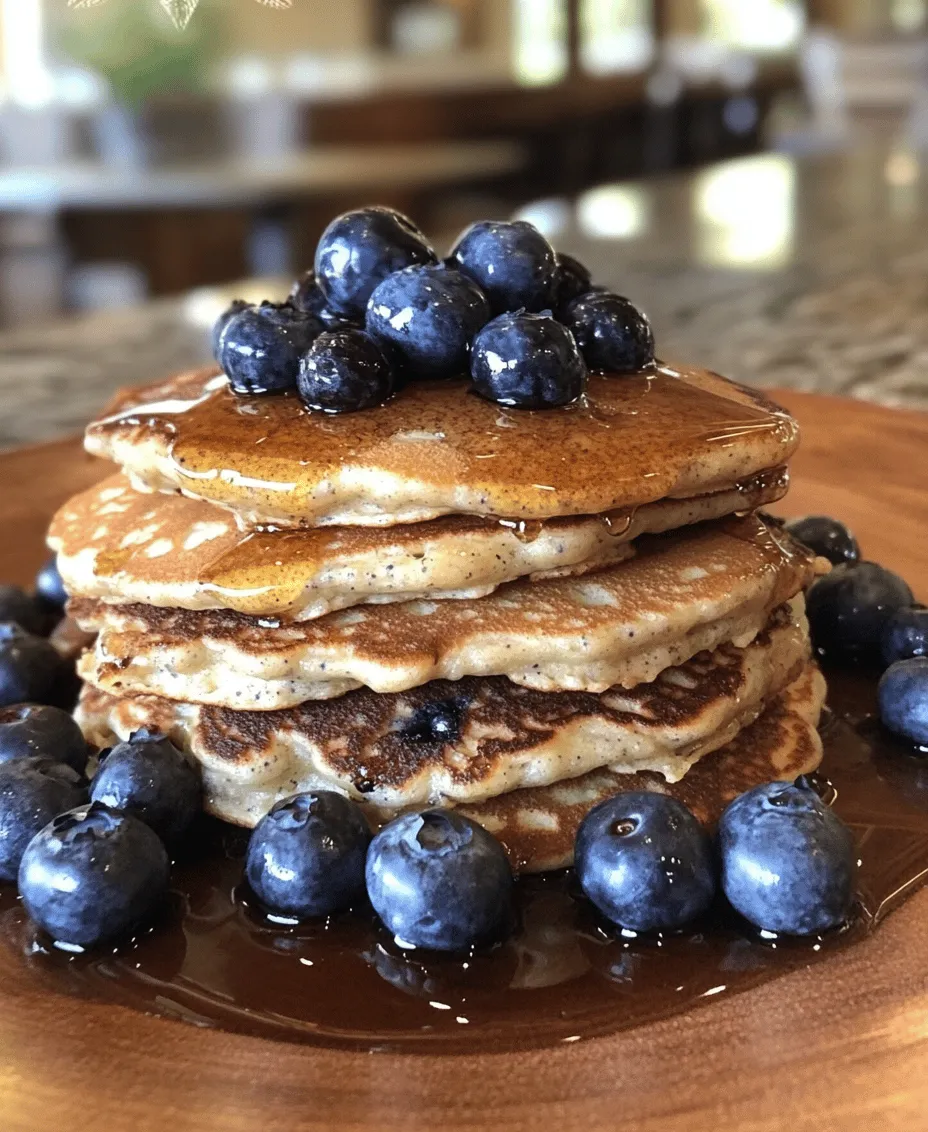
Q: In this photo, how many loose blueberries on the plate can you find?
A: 15